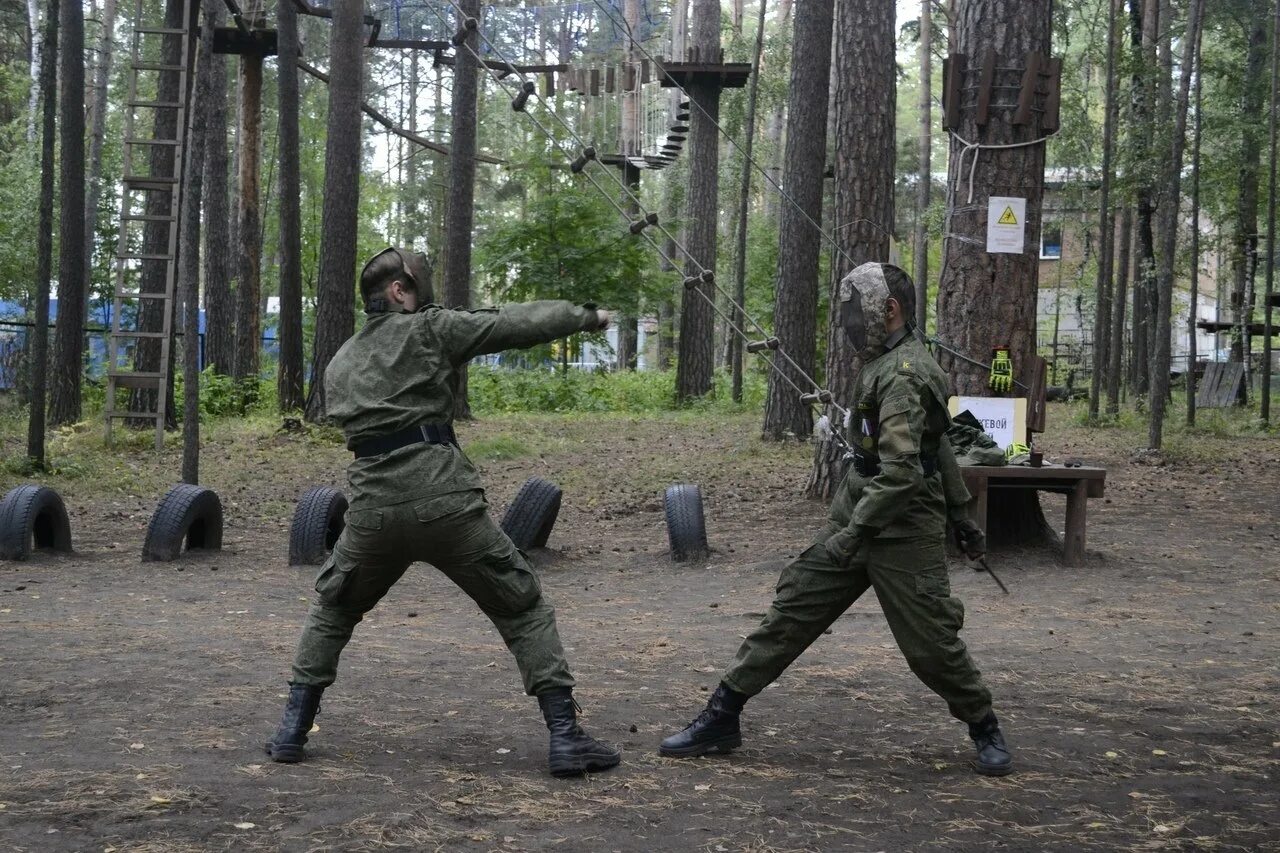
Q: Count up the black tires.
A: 5